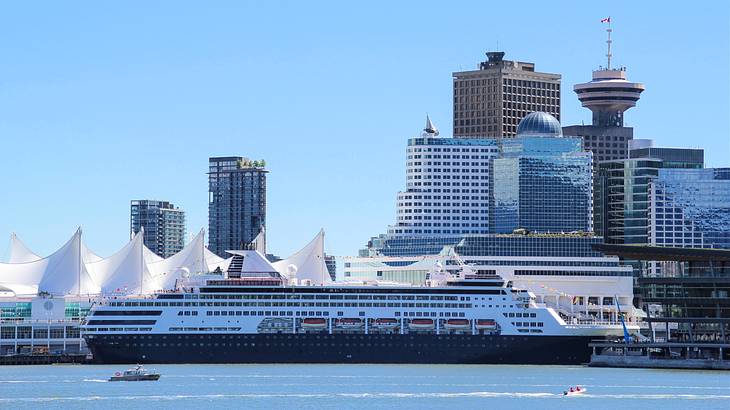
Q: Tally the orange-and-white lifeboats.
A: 6